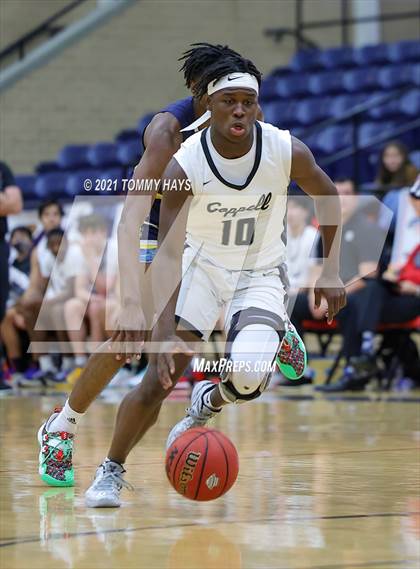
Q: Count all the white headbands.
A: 1